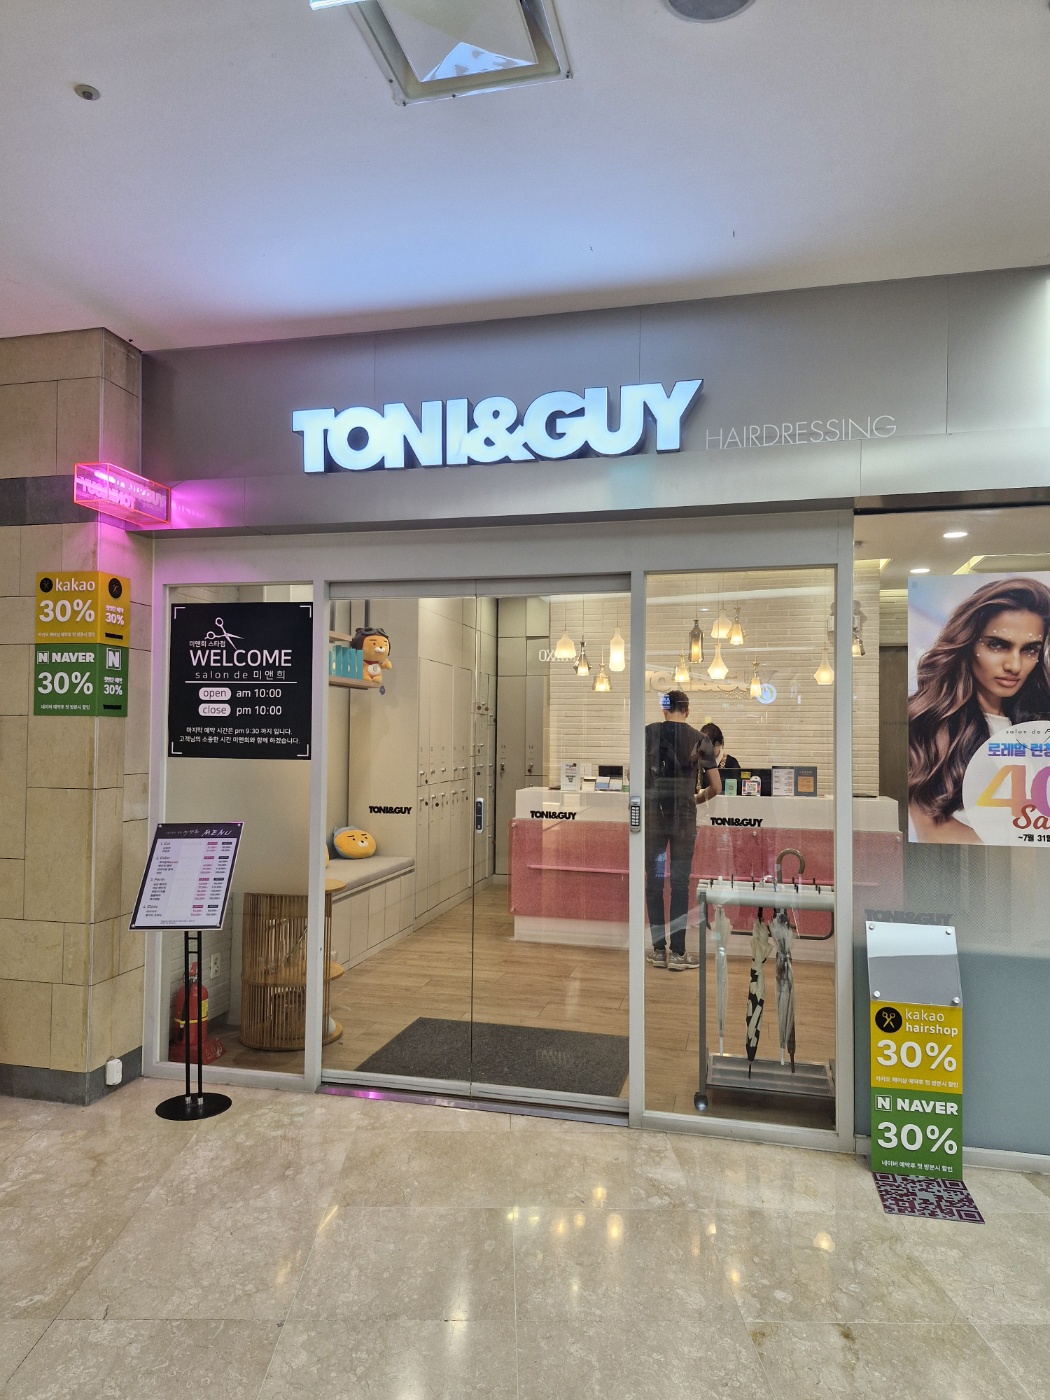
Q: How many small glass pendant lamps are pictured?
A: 12